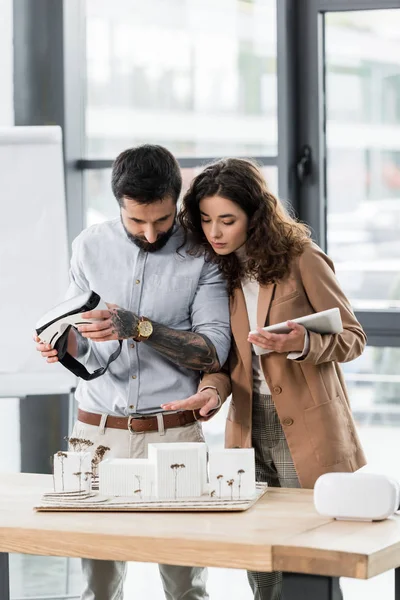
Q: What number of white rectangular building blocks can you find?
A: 4